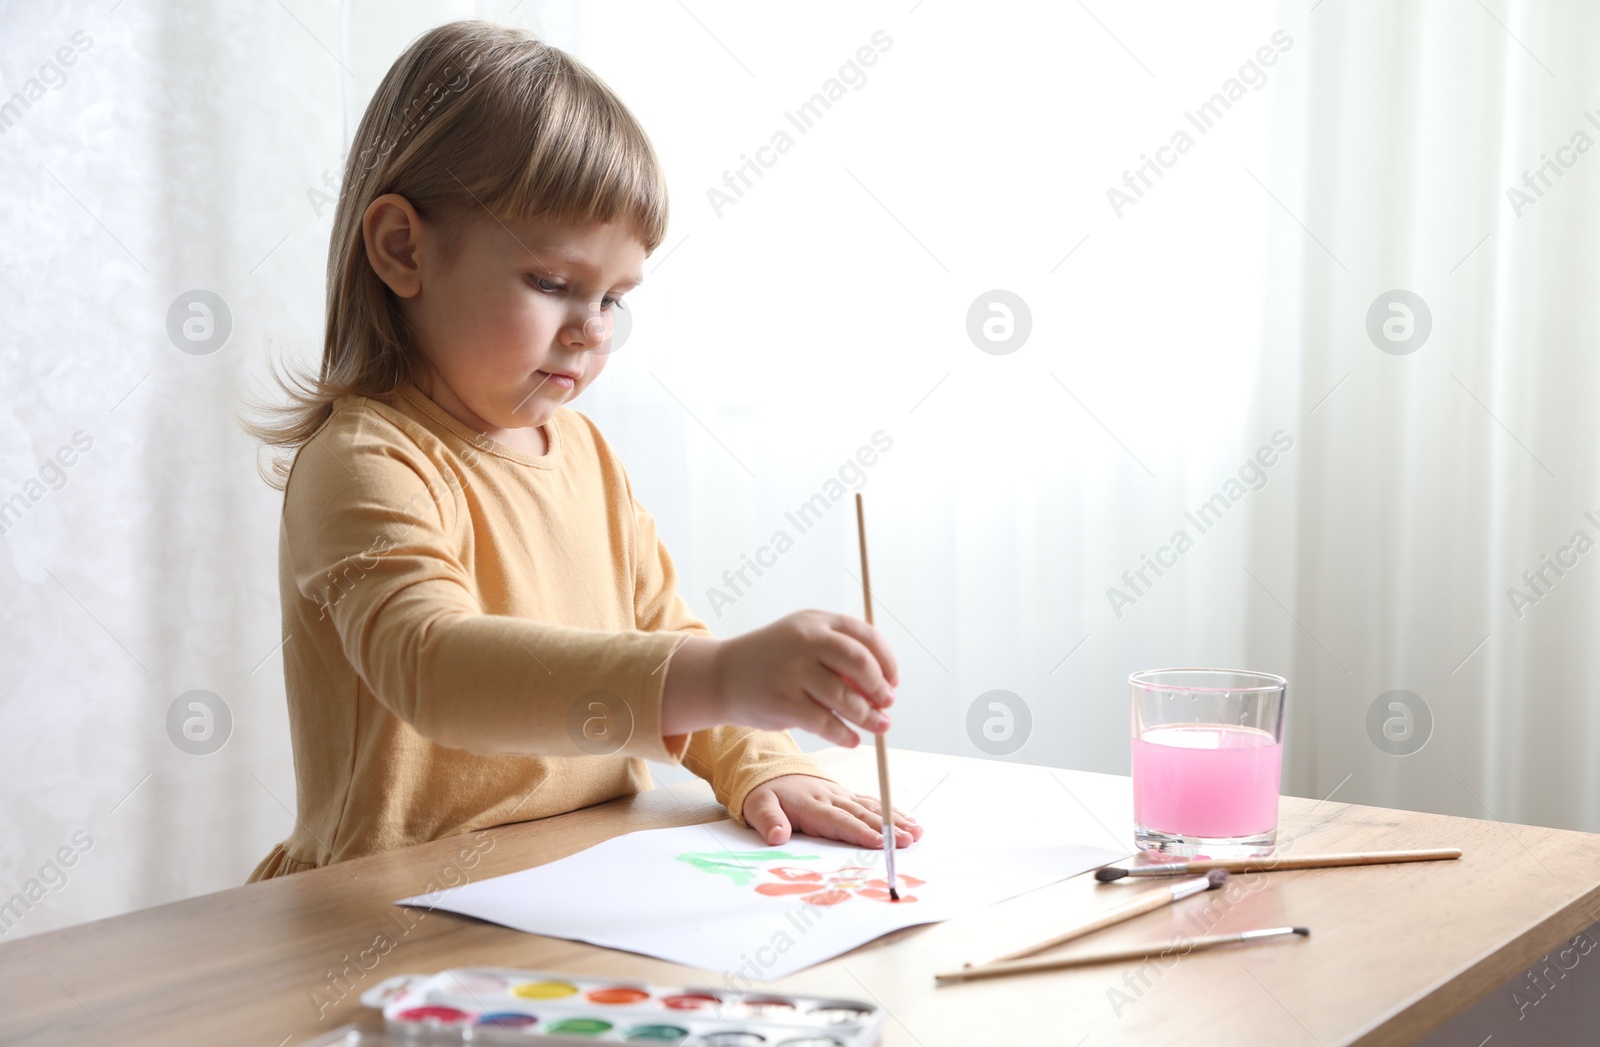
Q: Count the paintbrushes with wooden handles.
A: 4